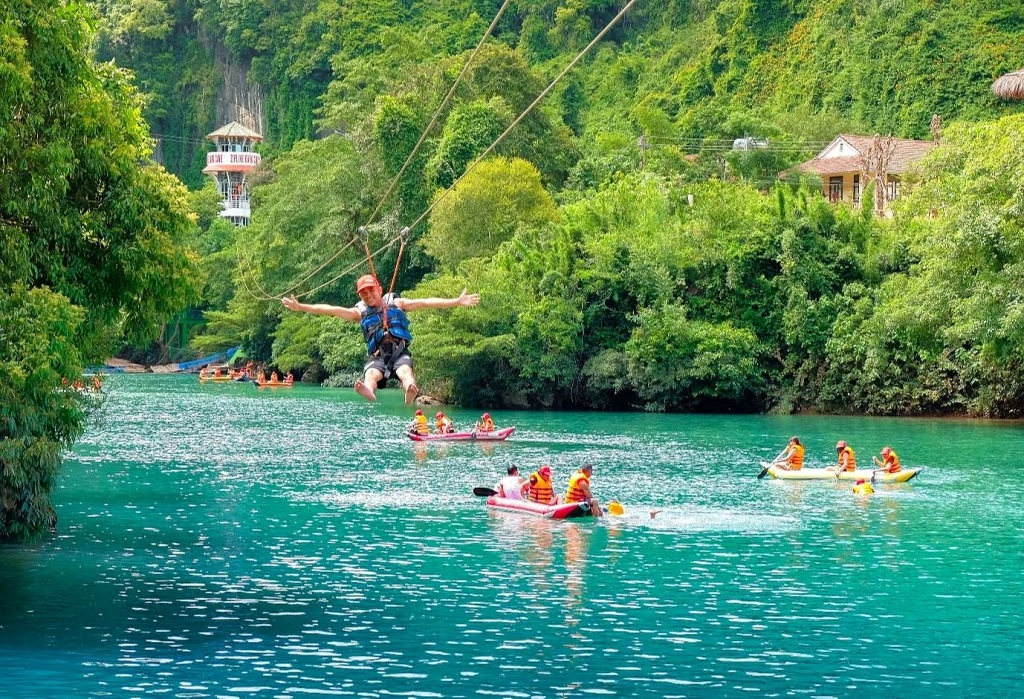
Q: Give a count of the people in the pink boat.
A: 3